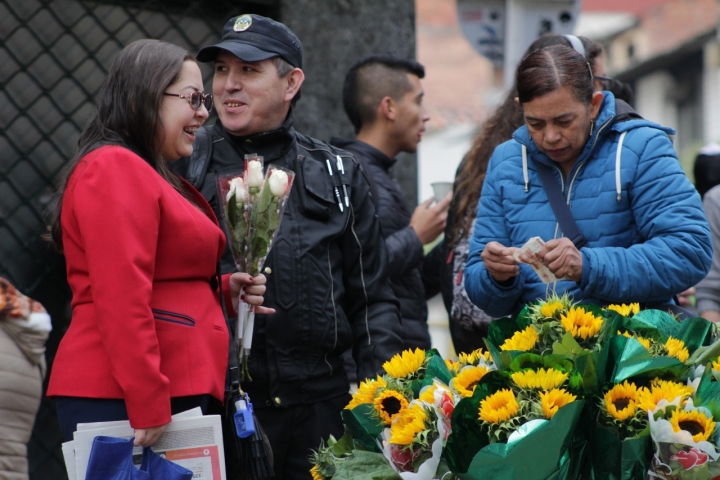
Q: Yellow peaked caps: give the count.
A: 0